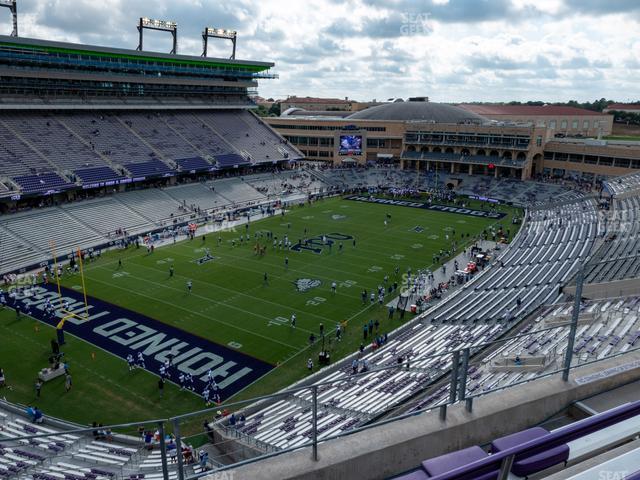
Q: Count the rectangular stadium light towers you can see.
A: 3